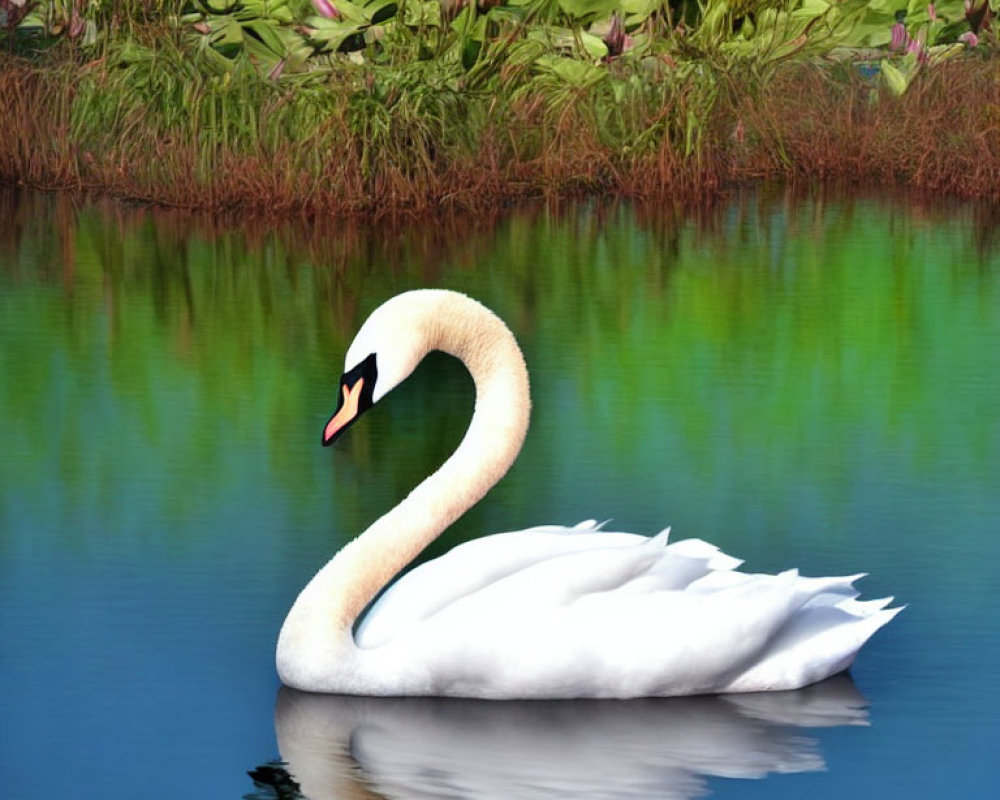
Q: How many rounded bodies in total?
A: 1